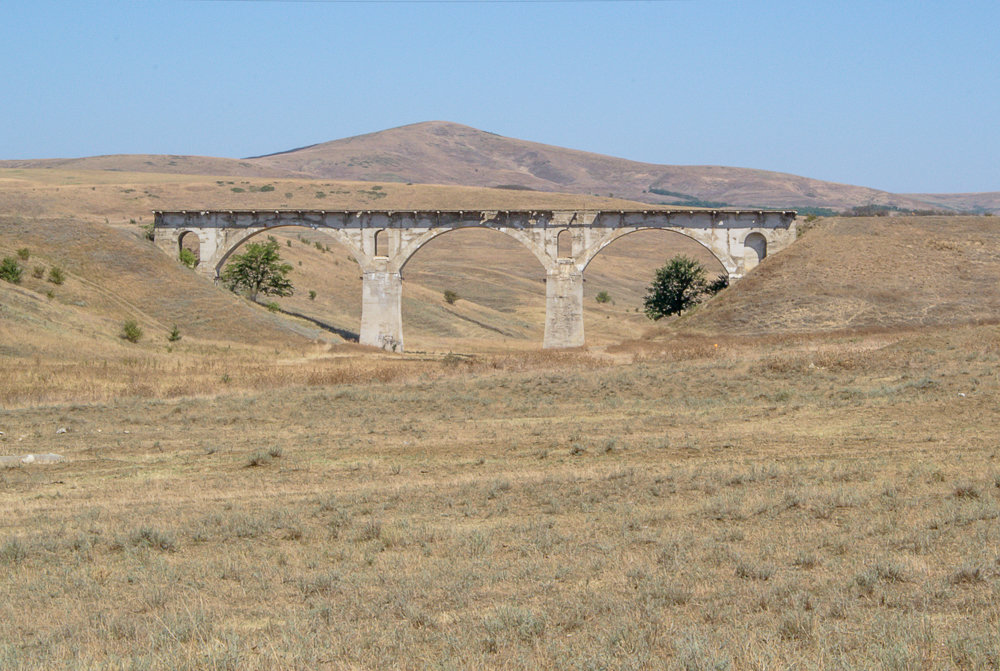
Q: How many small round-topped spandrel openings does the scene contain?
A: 4